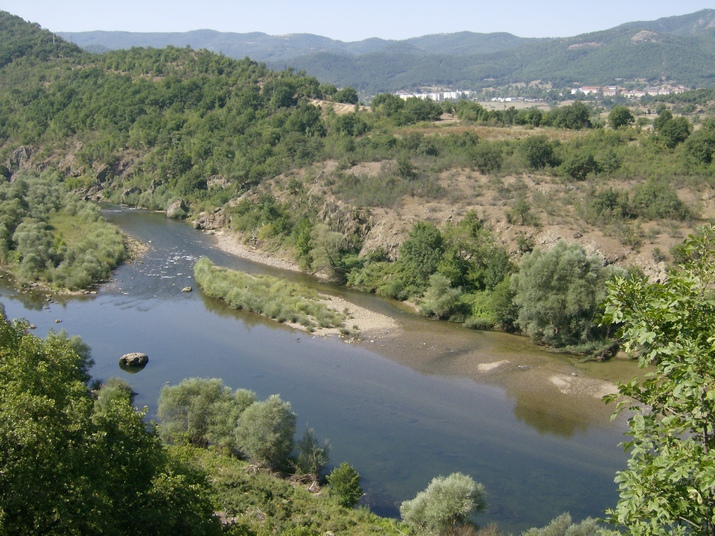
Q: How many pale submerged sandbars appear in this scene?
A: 2